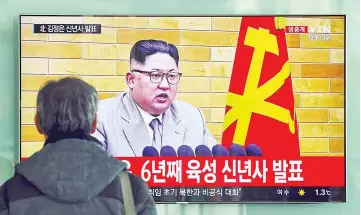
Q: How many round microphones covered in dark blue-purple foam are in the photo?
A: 7